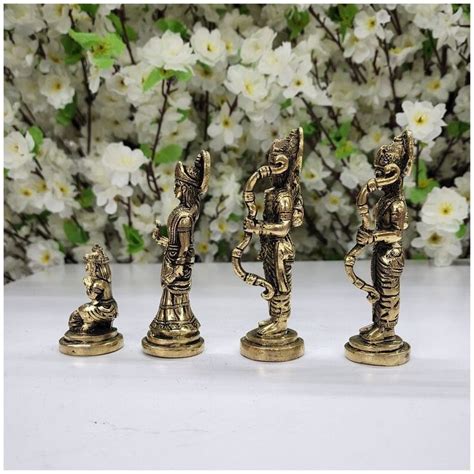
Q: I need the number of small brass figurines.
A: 4